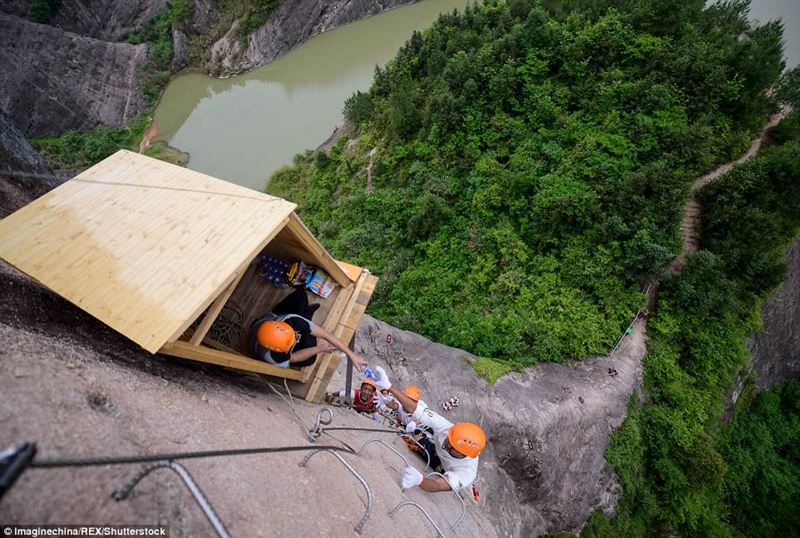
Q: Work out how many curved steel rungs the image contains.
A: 6